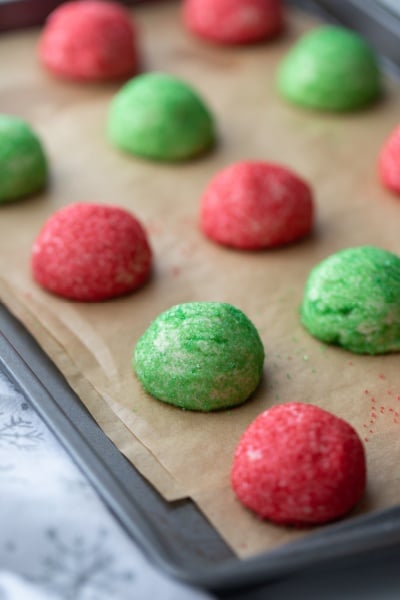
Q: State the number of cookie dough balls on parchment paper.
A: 11